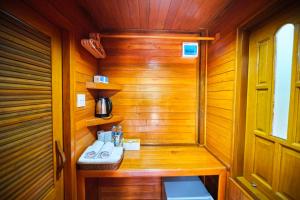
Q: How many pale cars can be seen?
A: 0